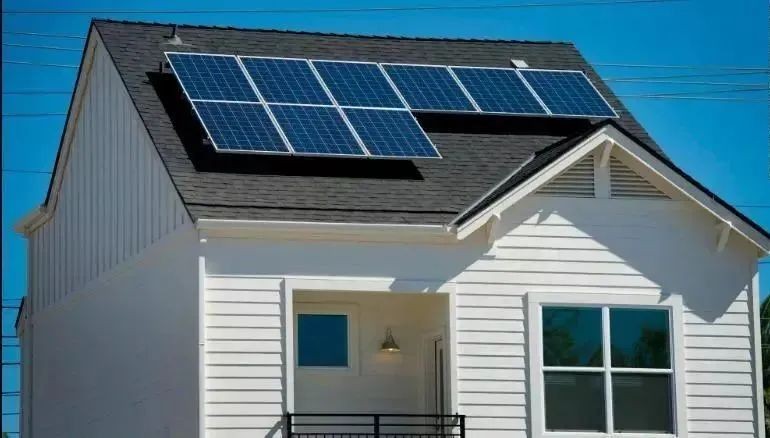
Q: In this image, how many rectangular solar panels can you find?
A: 9